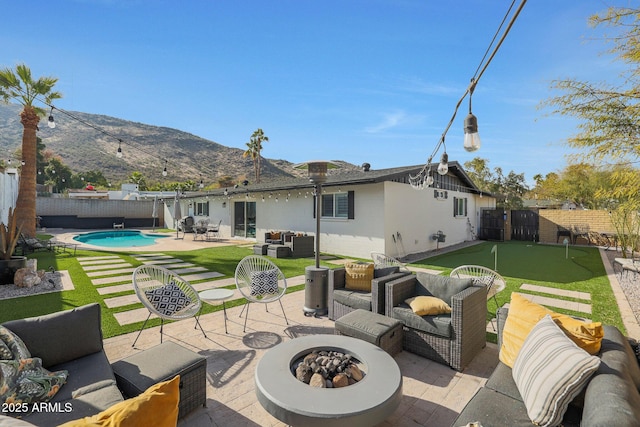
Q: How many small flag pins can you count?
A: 2